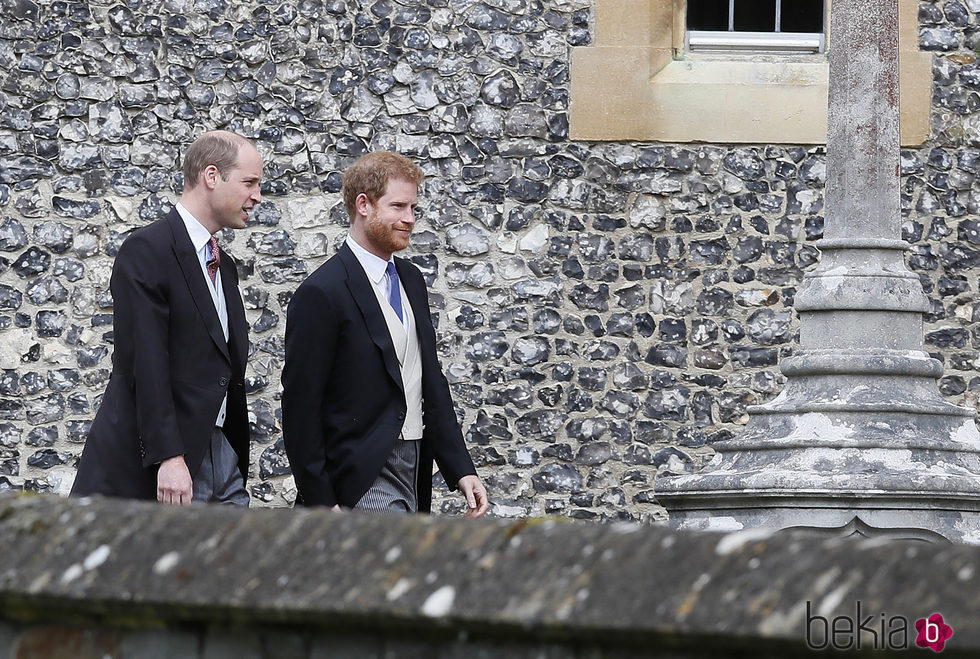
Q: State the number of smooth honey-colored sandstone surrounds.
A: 1